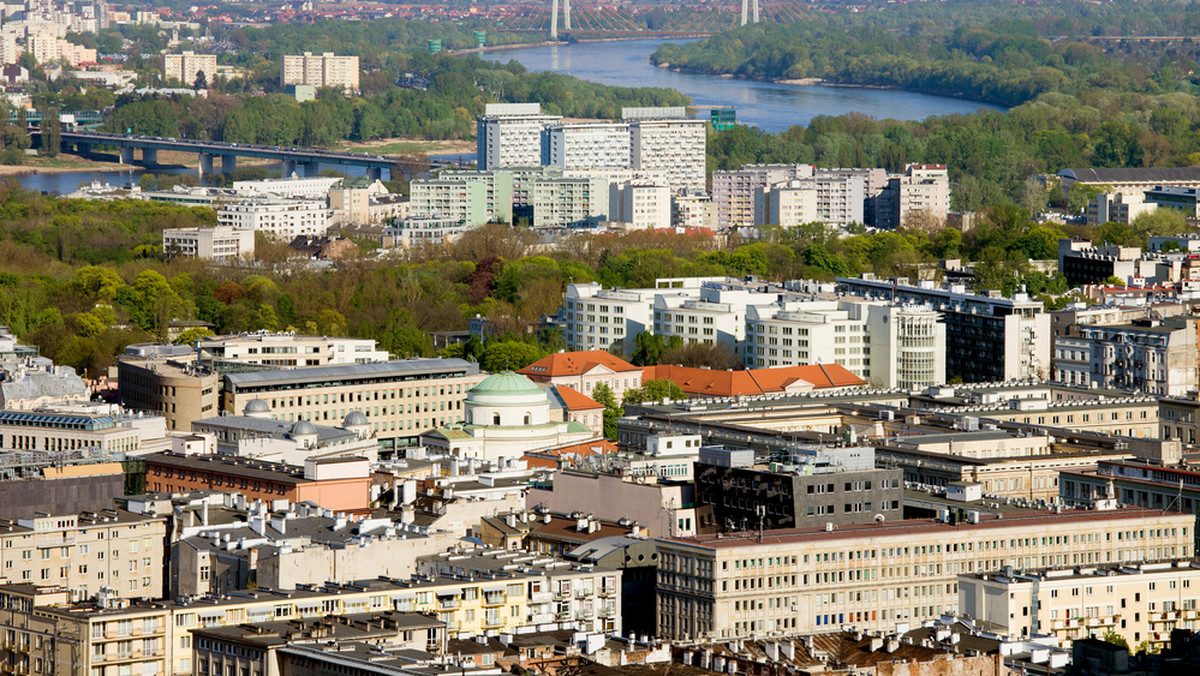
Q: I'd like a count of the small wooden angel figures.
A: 0